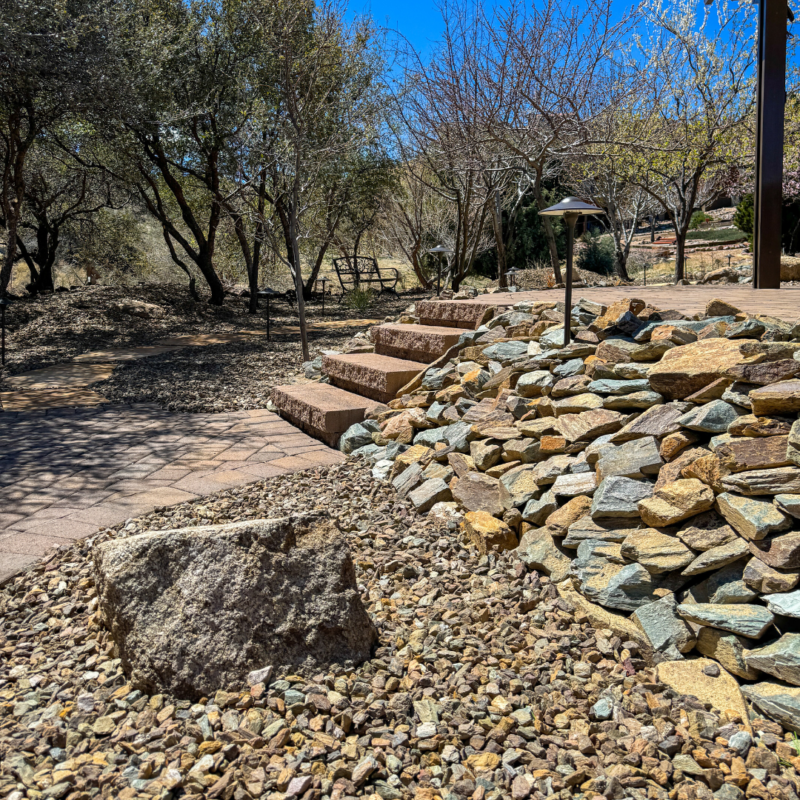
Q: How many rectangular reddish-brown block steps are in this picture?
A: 4